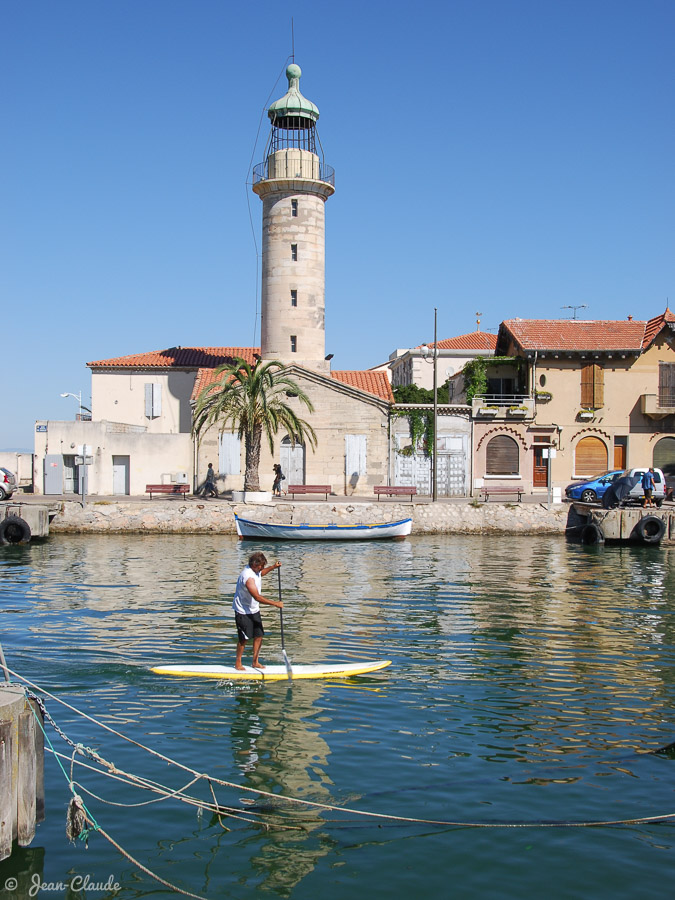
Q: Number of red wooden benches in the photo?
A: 4